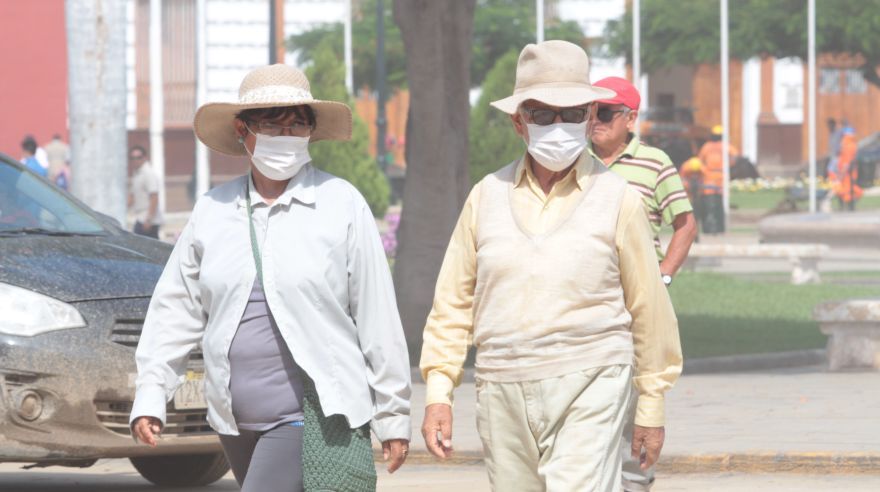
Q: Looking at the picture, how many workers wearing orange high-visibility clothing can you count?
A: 3